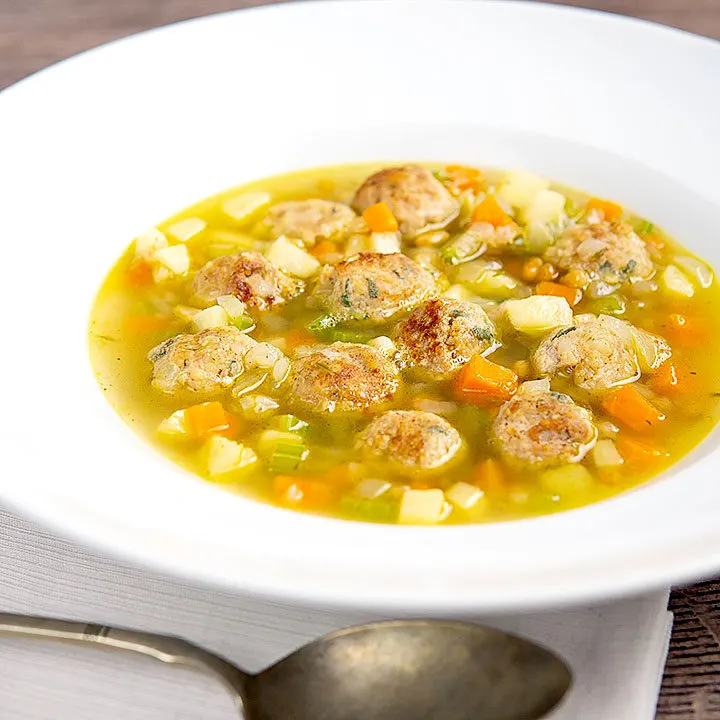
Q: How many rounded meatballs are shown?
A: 11